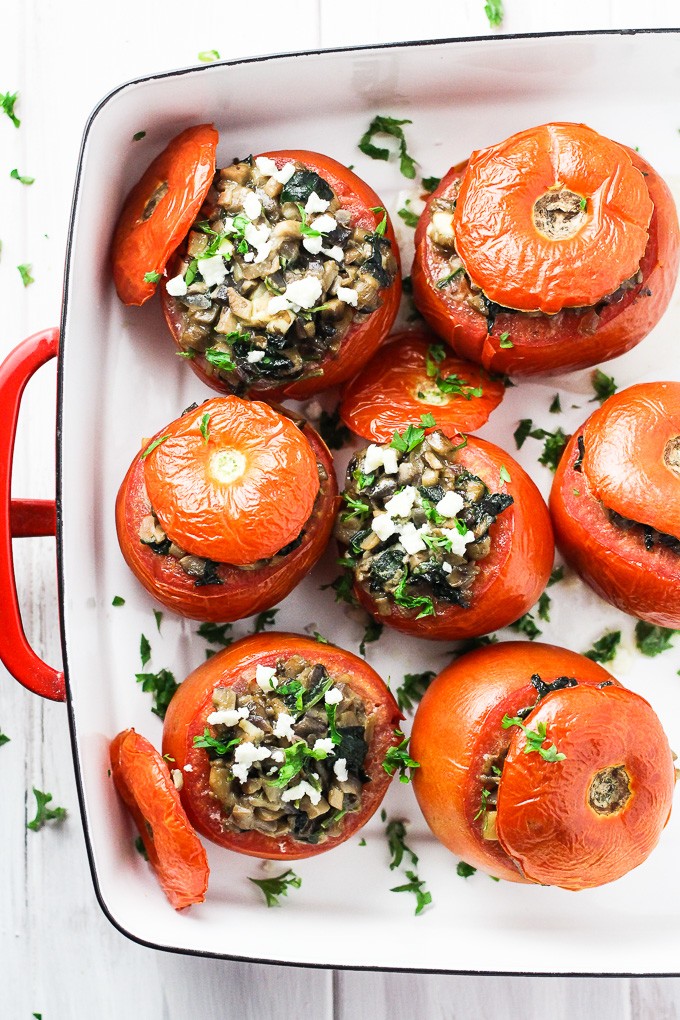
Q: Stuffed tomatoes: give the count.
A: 7